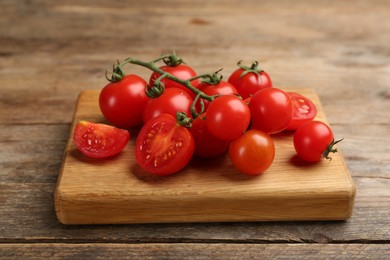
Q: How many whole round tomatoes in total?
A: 10